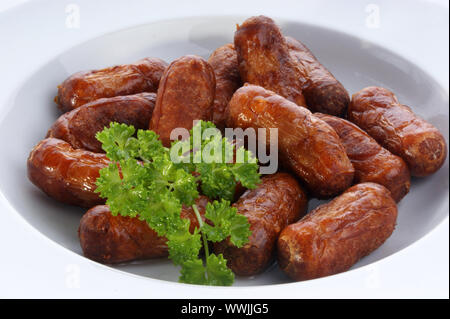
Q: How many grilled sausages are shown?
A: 13